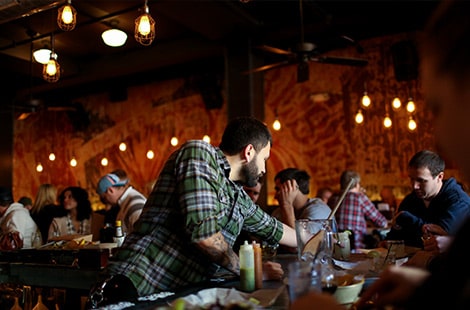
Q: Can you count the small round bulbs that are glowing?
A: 15